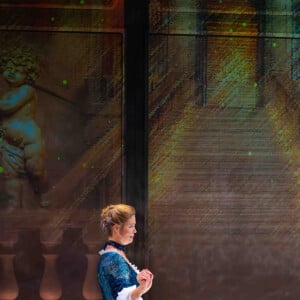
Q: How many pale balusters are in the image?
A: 3